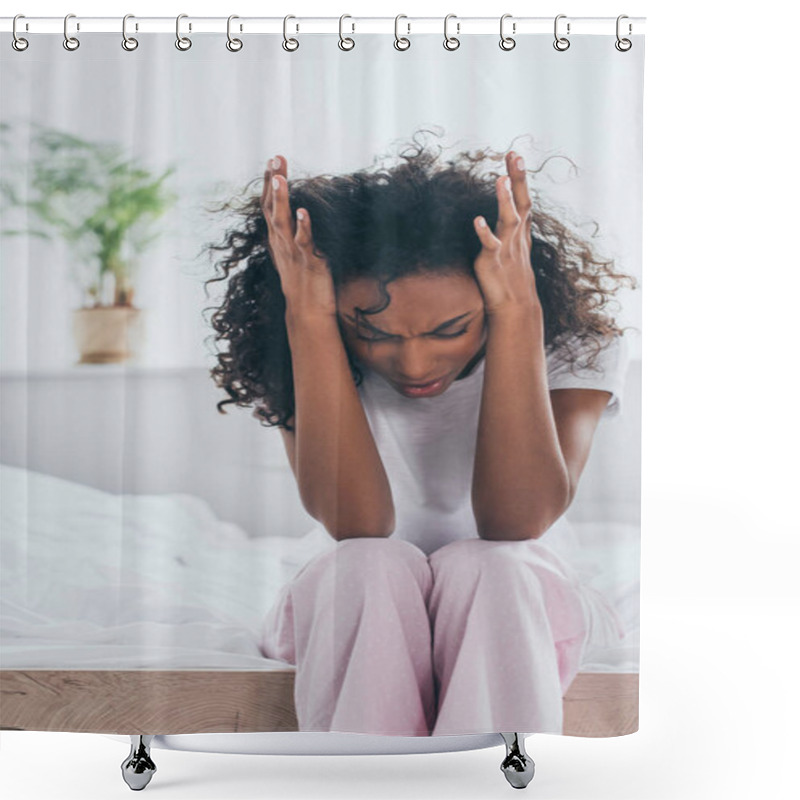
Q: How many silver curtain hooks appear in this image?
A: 12